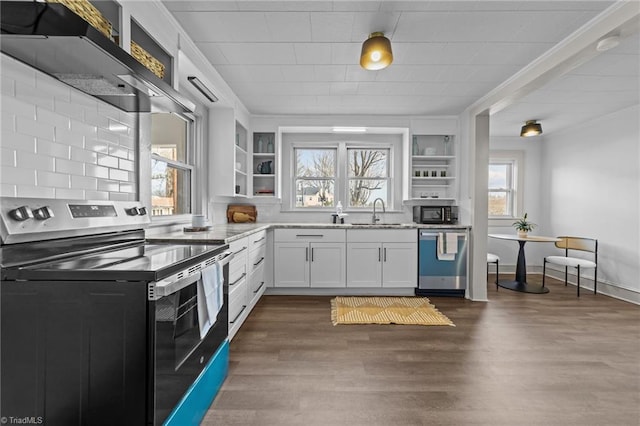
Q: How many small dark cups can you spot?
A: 4